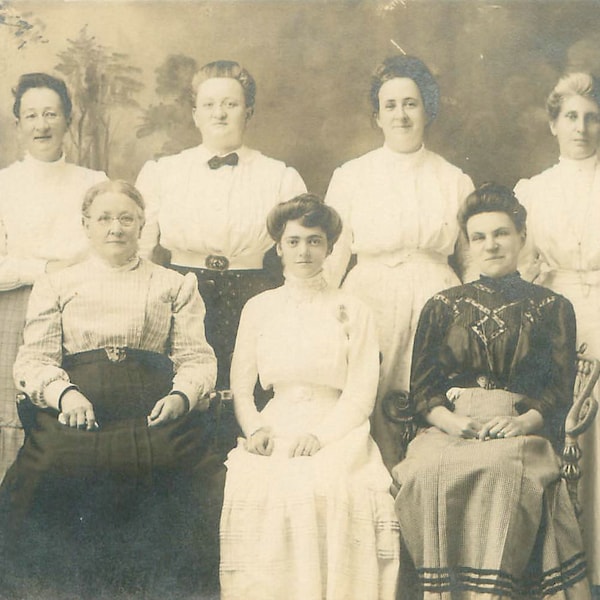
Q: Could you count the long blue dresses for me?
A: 0